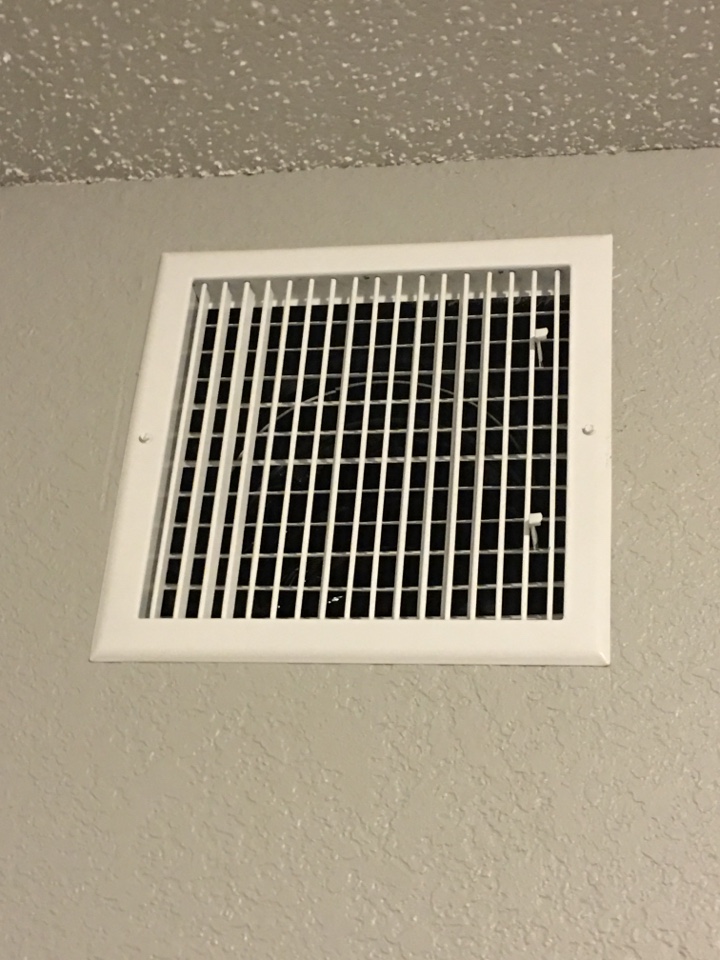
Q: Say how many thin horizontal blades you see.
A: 10